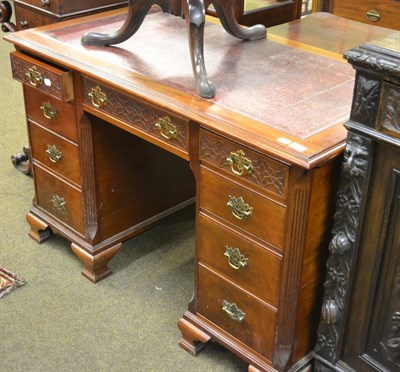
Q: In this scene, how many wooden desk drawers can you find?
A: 9